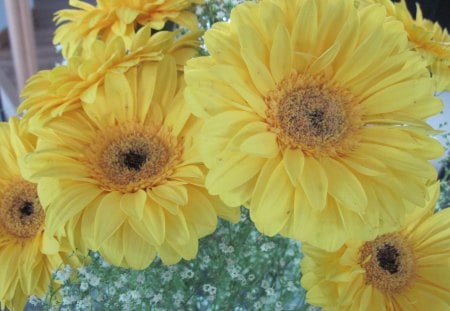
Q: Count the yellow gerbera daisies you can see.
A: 7